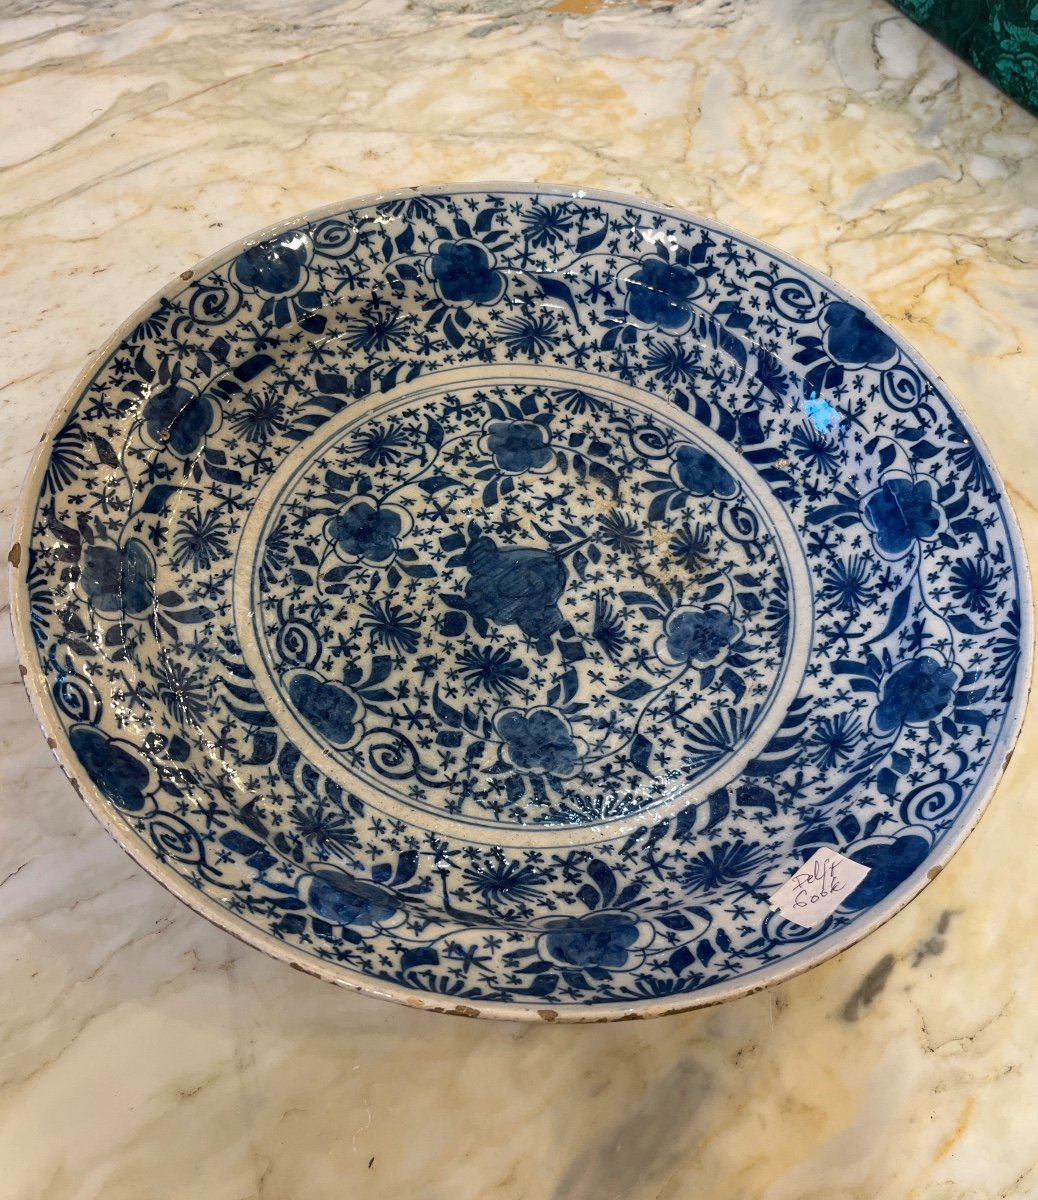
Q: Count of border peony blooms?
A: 12